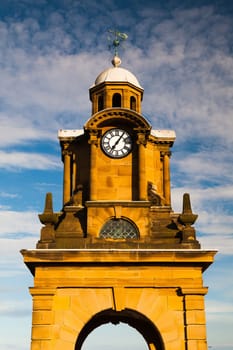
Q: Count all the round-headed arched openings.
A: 5